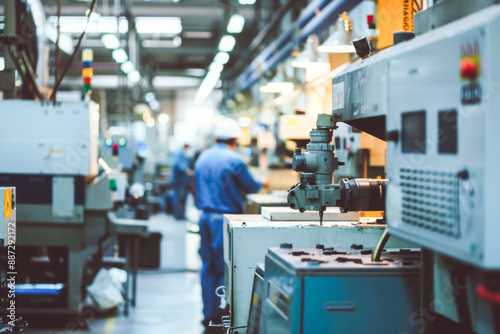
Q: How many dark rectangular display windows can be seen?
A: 2